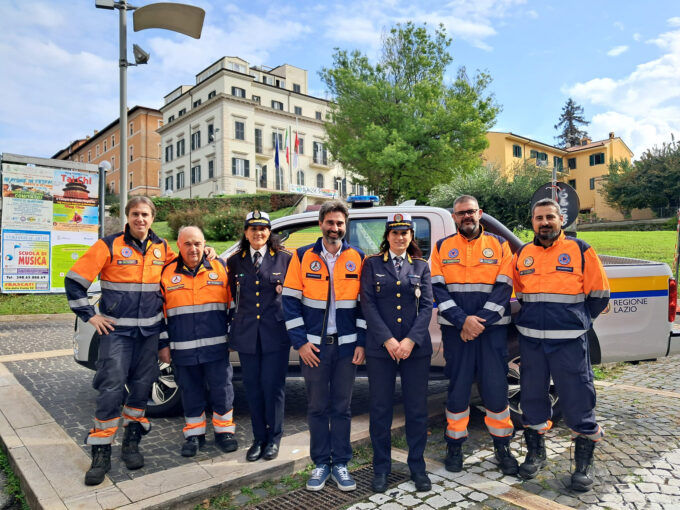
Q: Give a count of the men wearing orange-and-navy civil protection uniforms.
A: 5